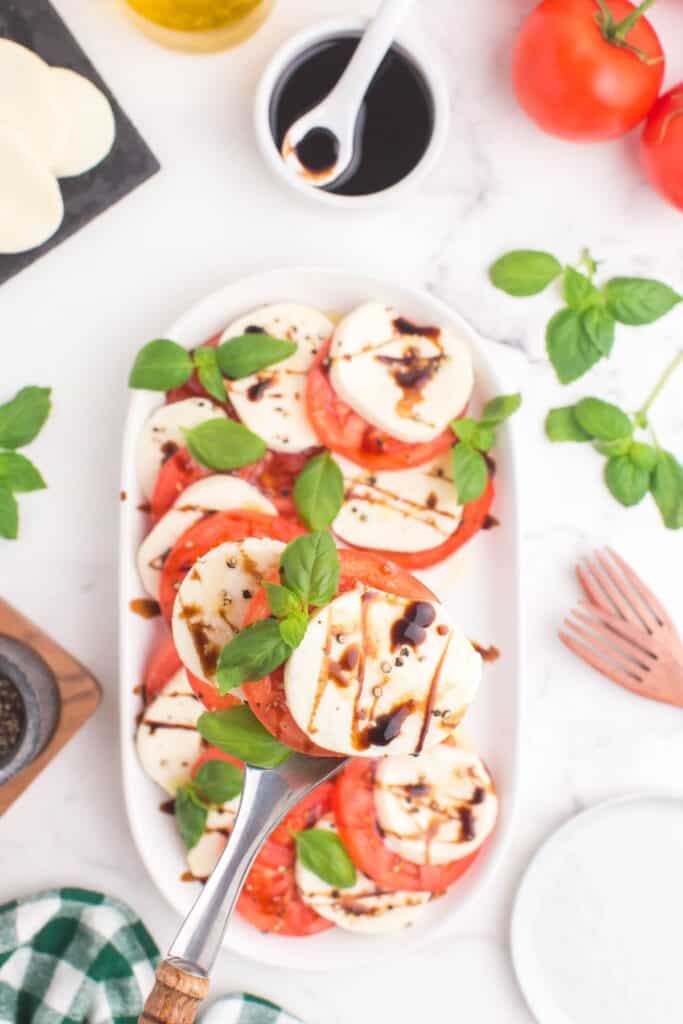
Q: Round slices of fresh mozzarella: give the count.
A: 14